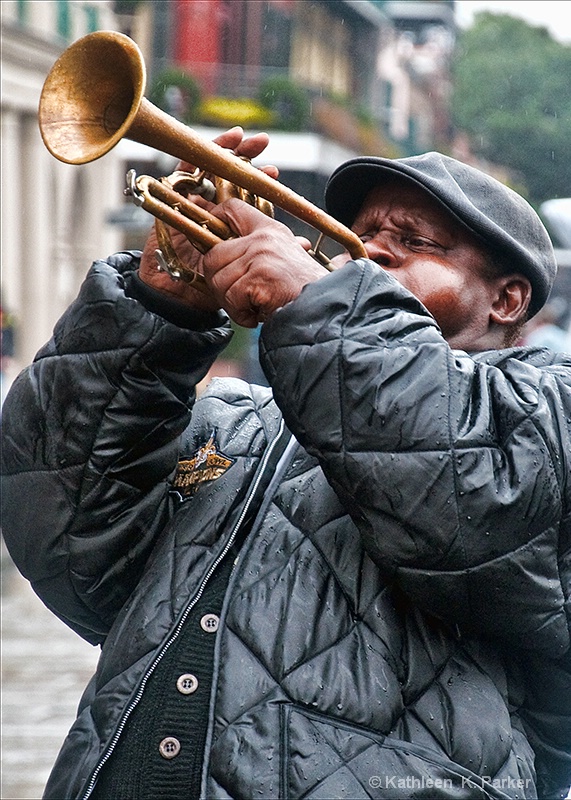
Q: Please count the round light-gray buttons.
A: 3